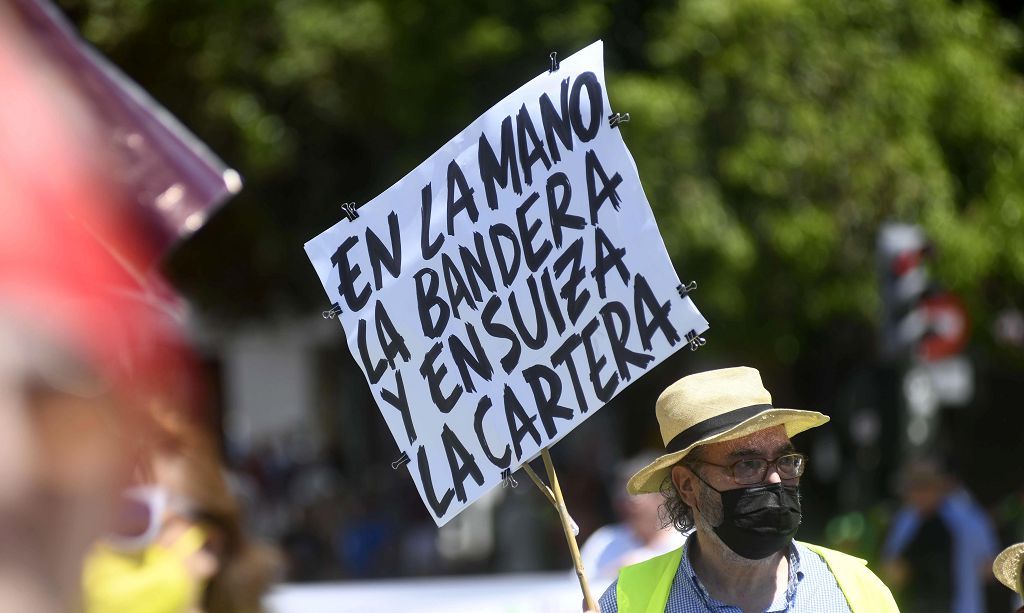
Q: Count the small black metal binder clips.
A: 8